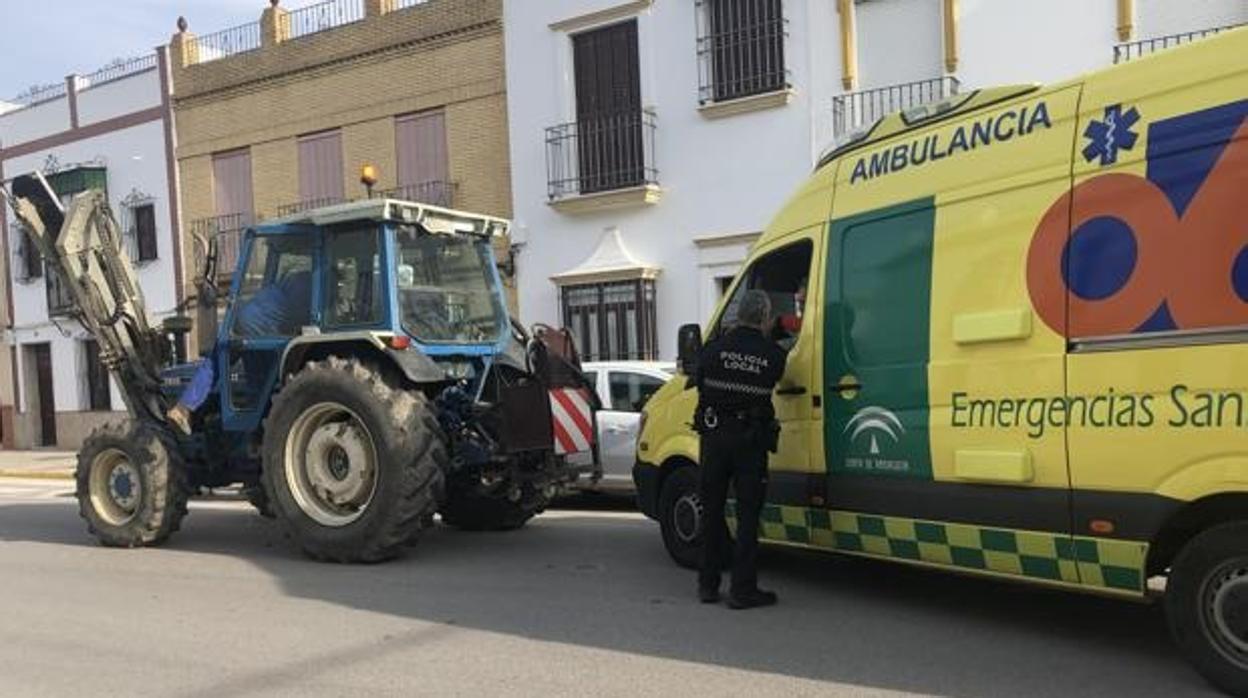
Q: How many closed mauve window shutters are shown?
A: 3